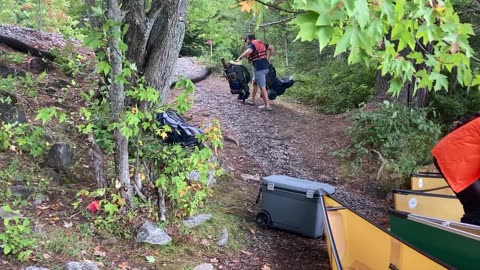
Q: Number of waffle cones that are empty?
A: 0